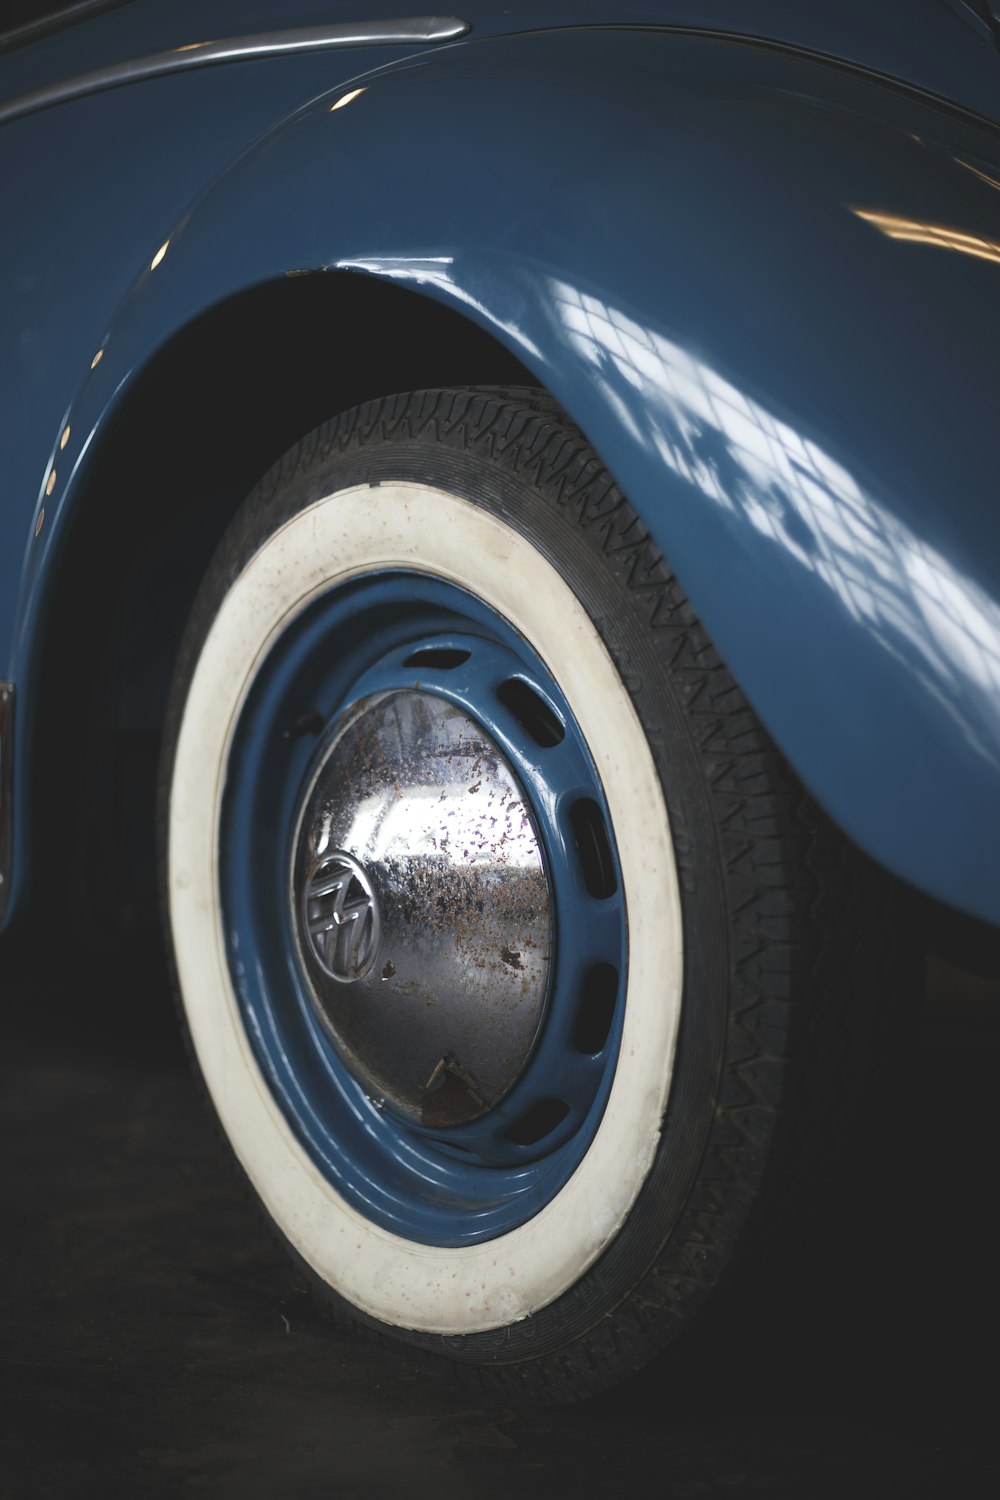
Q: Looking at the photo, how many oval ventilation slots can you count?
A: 5